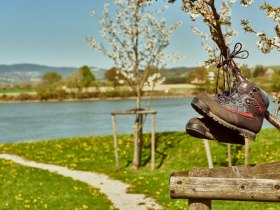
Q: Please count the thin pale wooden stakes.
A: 5